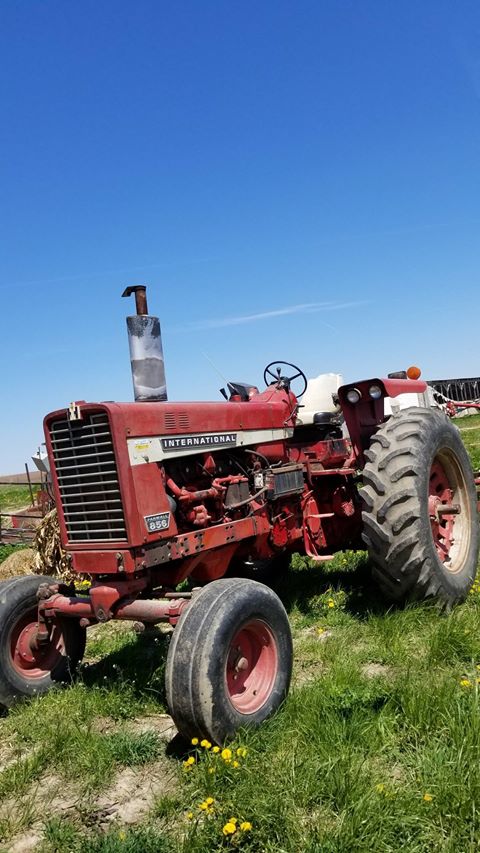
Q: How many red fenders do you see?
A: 1